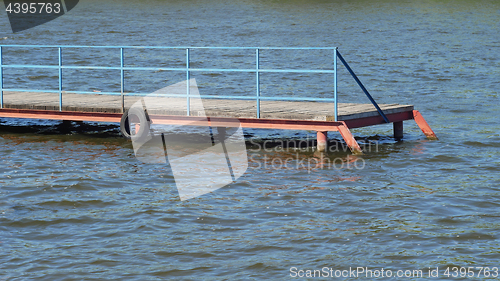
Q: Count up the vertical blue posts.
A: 6